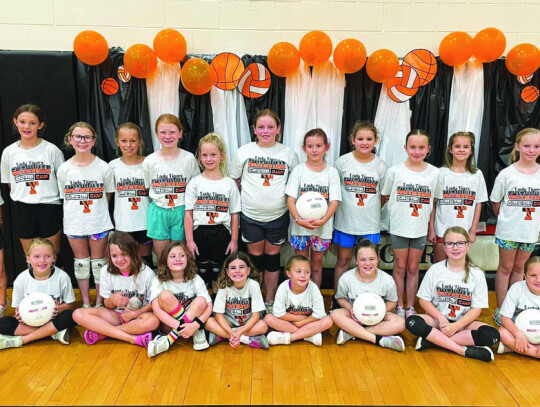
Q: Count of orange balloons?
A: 11